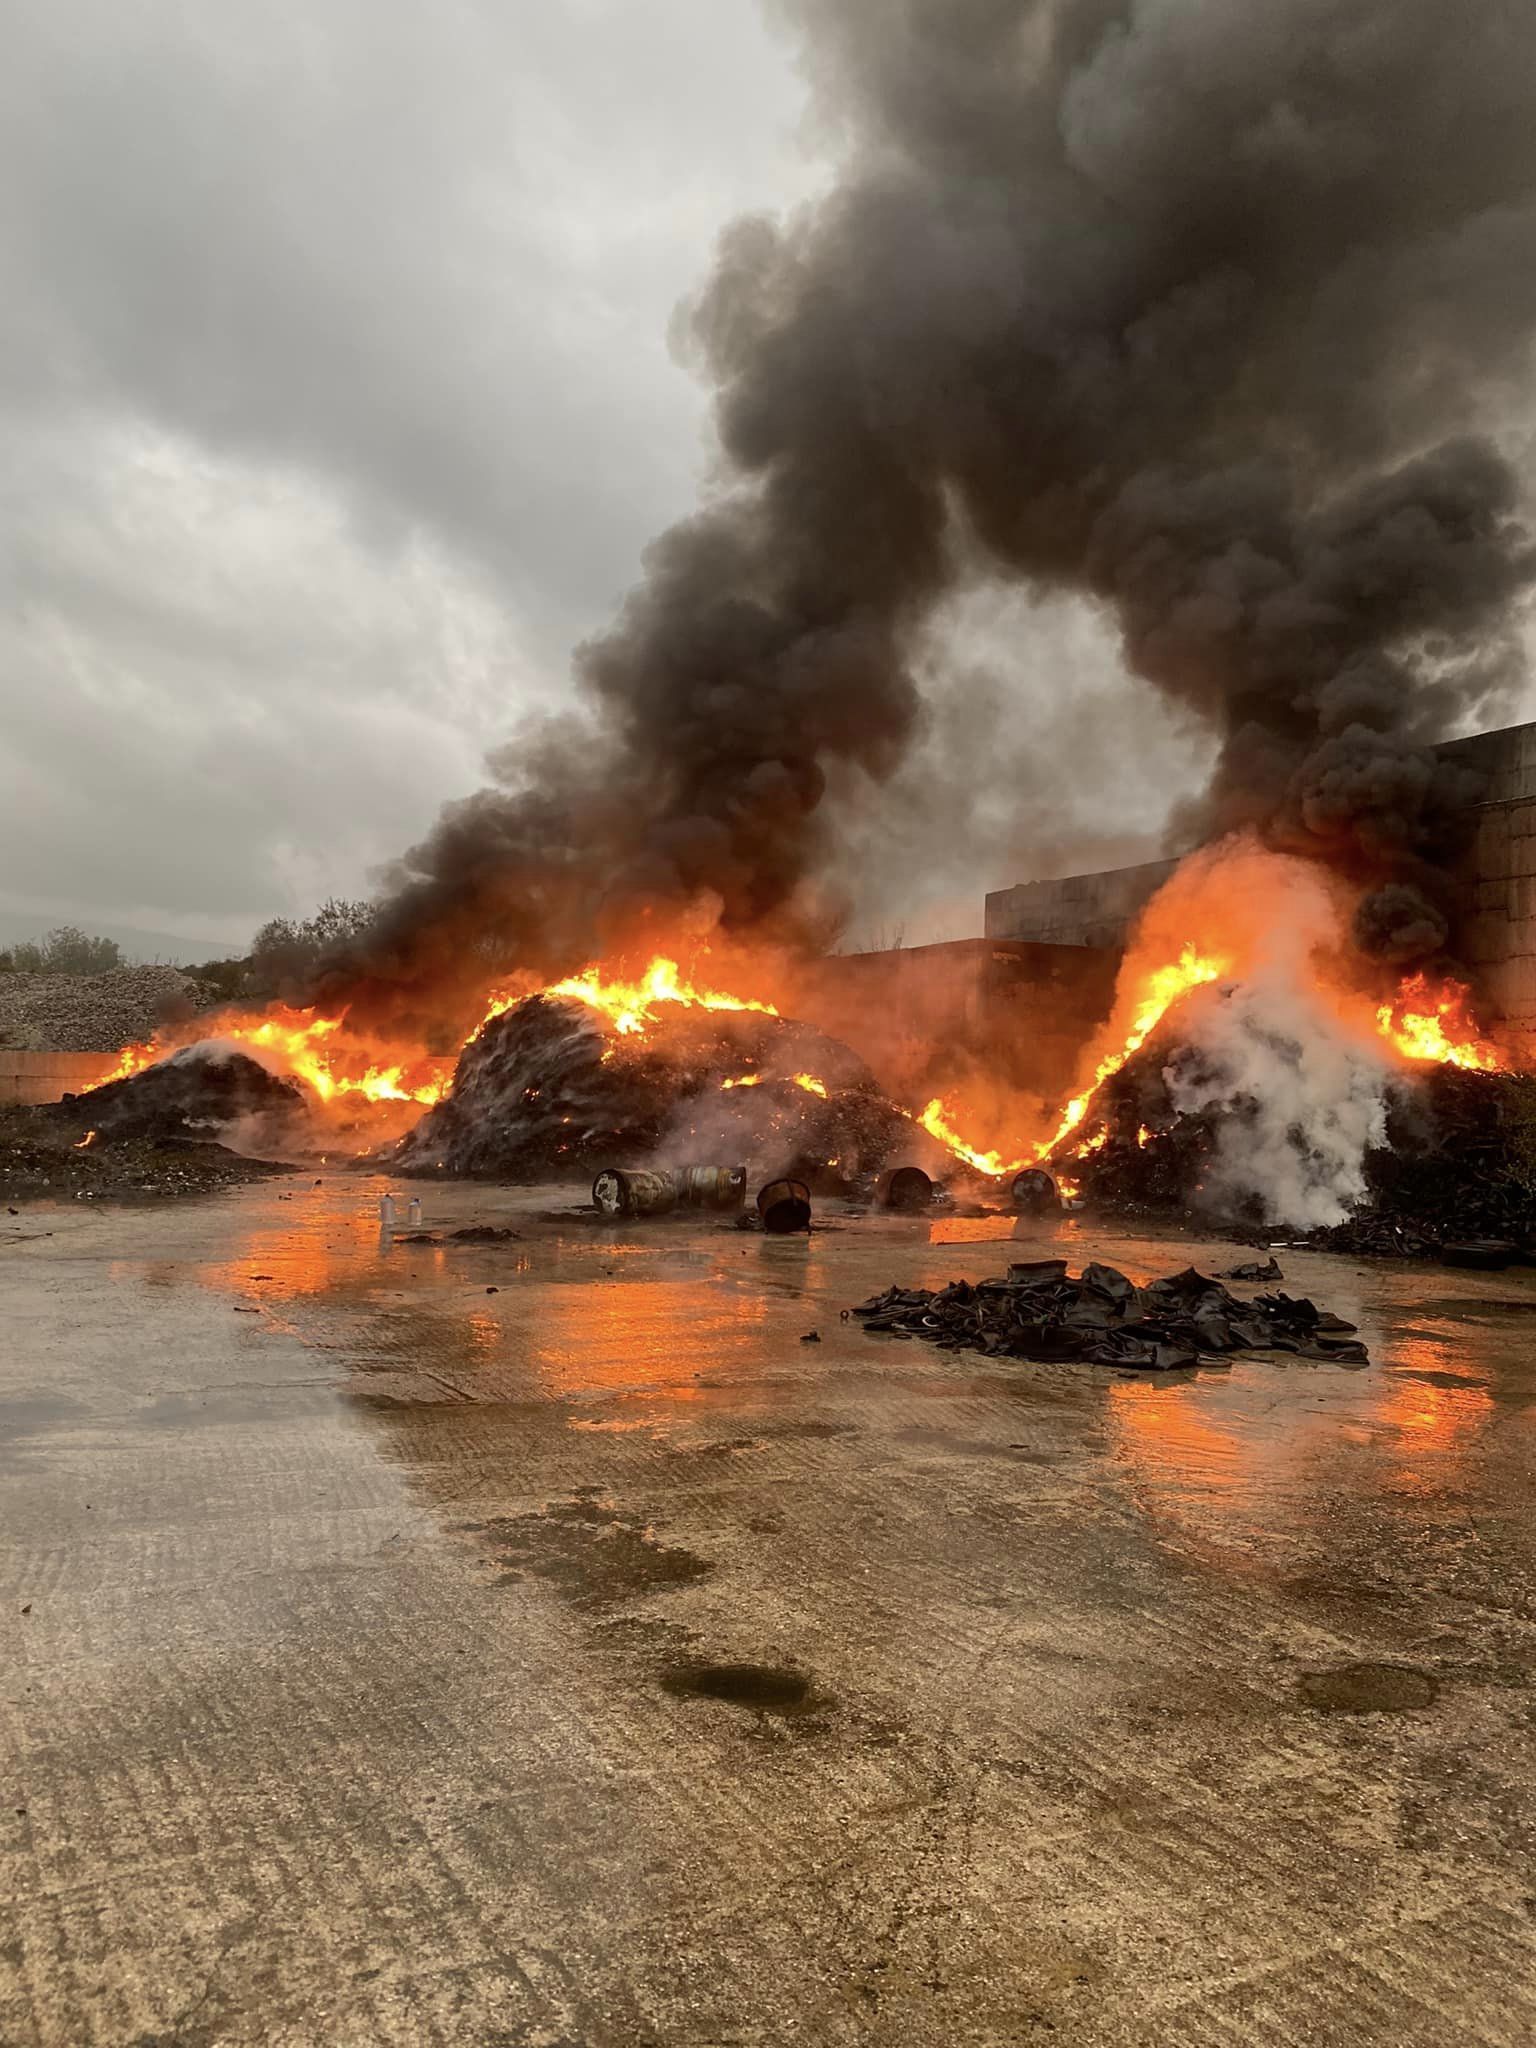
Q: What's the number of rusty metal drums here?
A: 5